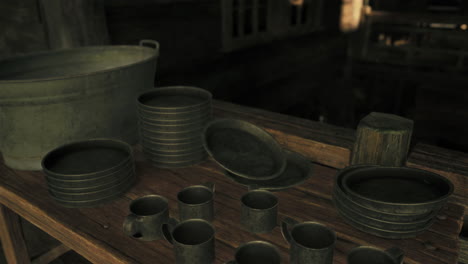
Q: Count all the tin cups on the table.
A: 7